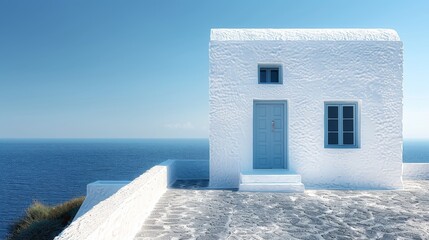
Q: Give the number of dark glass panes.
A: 8